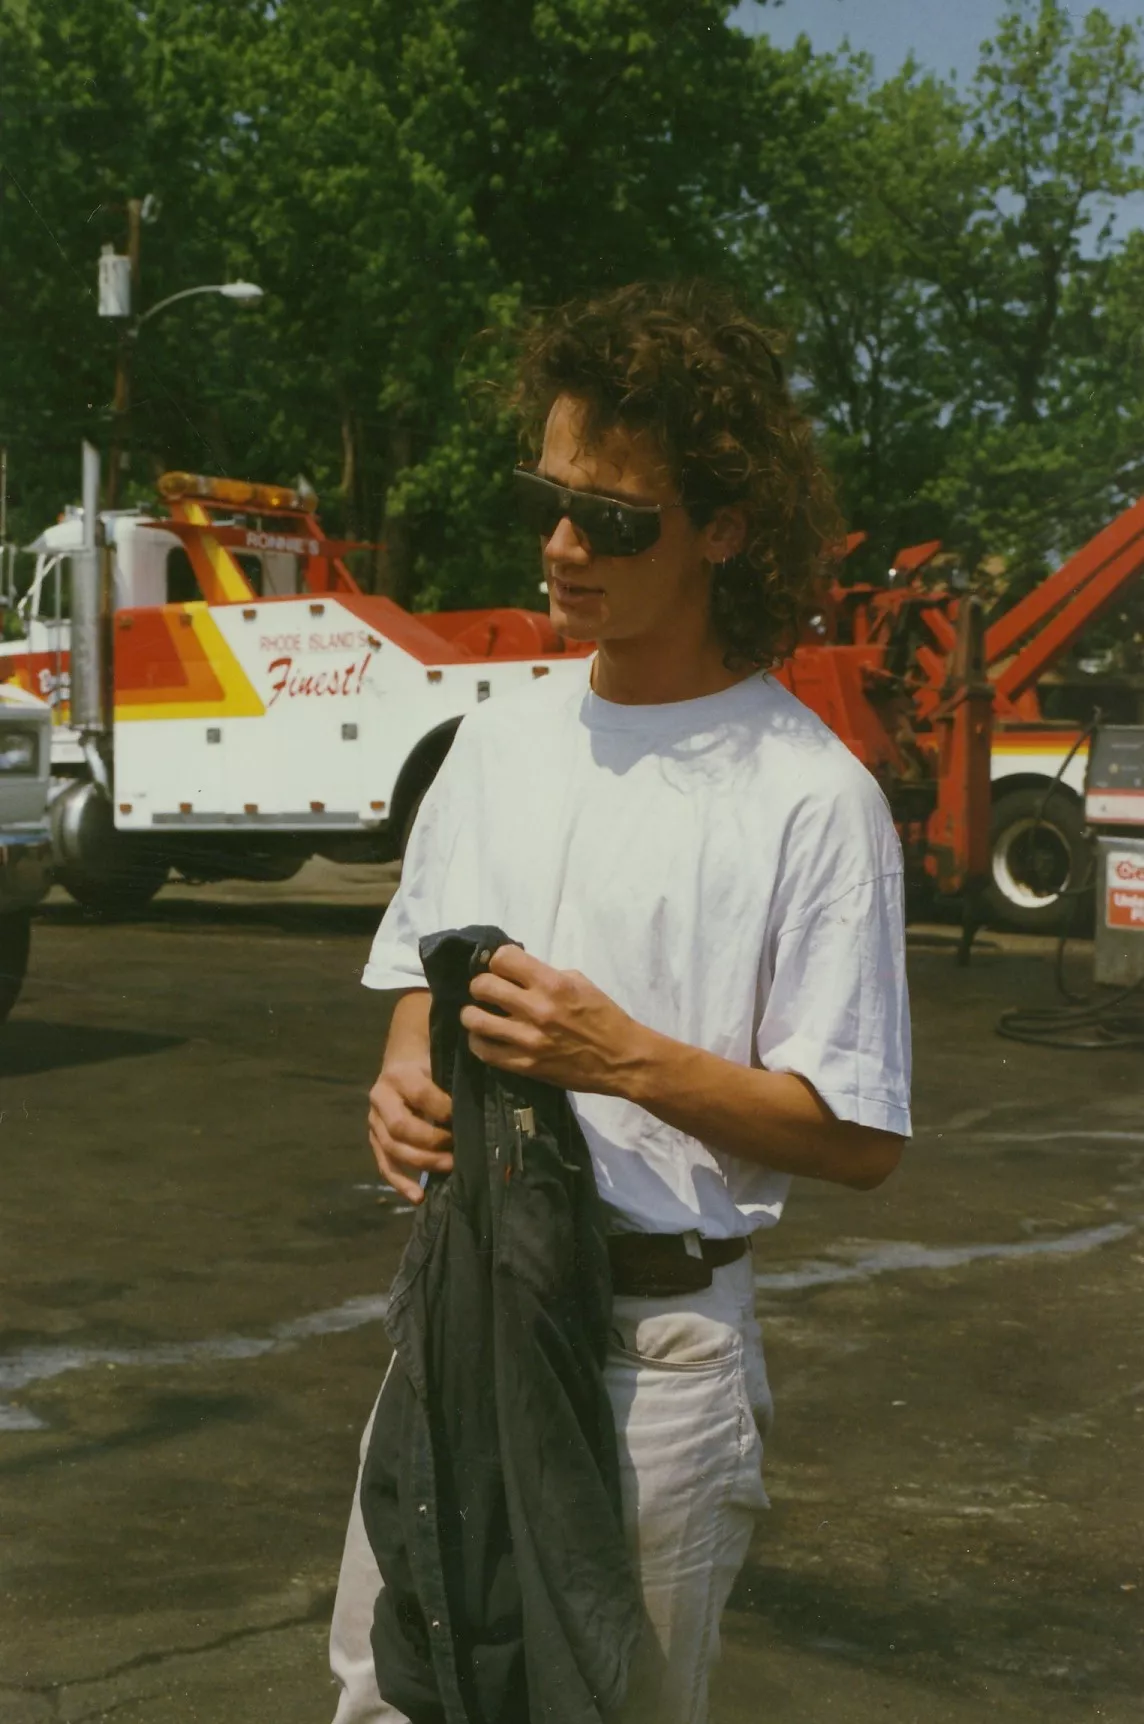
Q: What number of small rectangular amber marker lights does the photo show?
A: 12